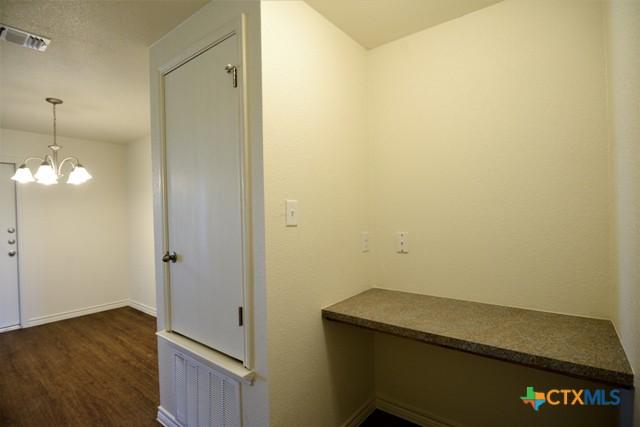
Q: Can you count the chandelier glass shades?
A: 5